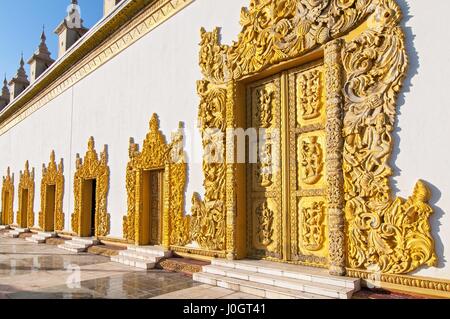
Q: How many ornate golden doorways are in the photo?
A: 6